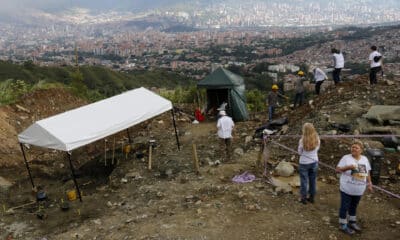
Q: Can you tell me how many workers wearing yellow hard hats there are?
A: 2